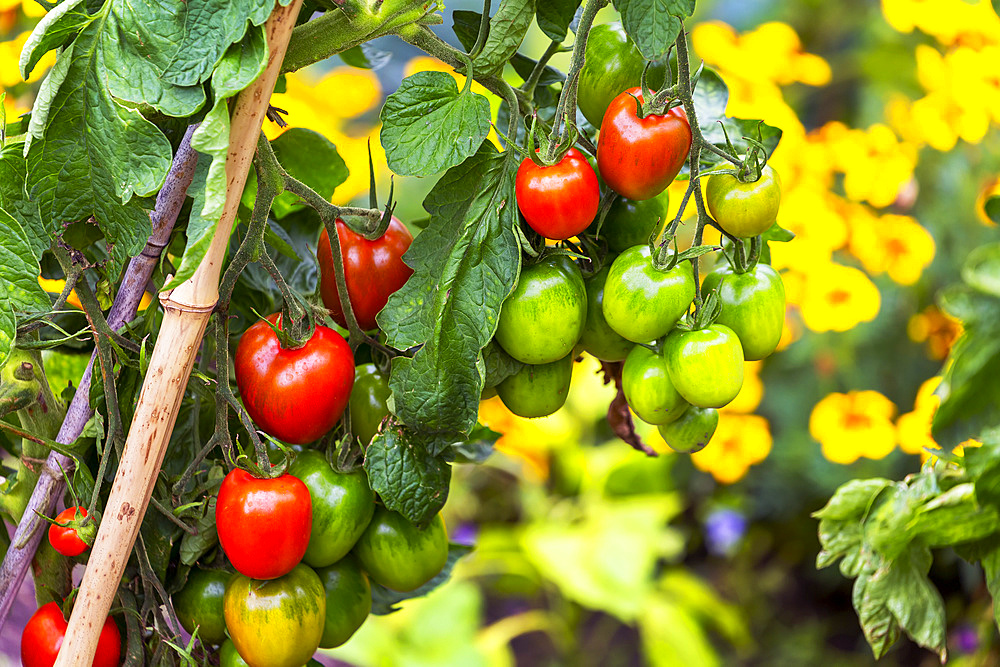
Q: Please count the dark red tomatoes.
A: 7